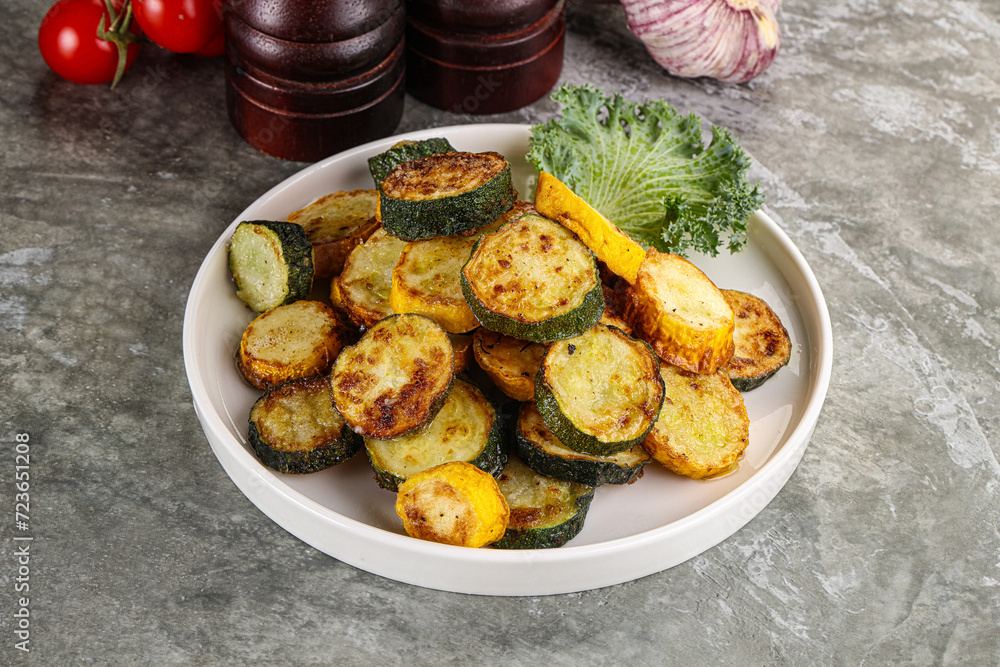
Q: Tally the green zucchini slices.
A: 11